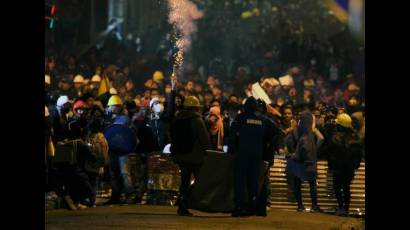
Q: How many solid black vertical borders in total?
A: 2